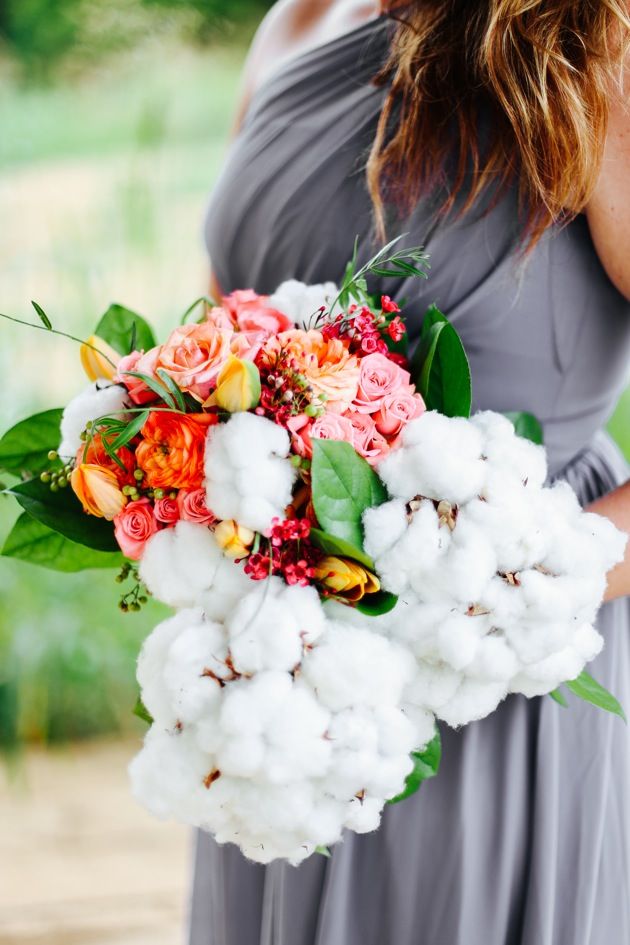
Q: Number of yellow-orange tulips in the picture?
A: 5